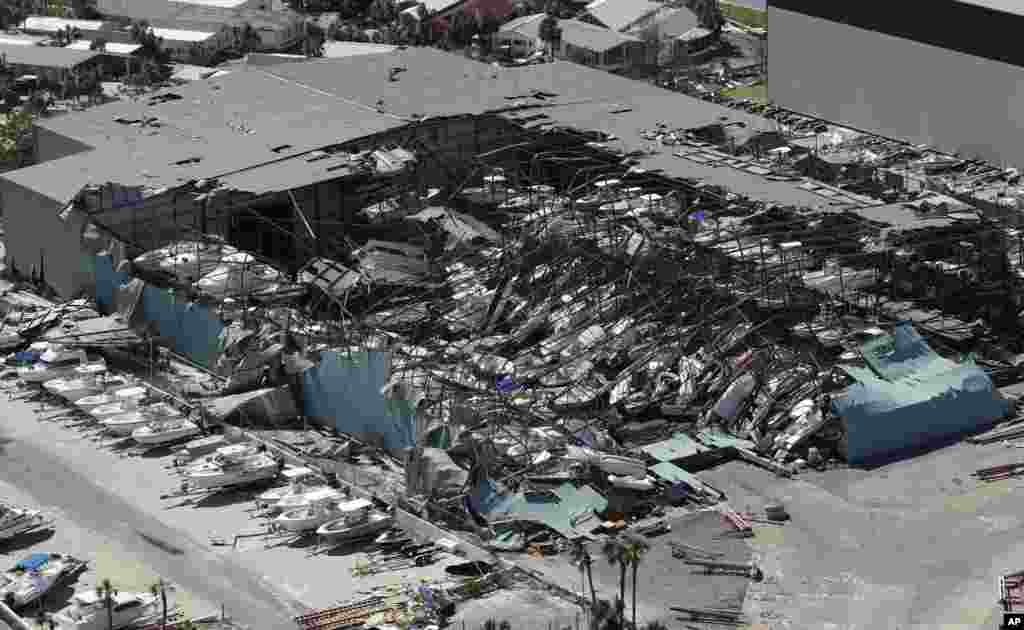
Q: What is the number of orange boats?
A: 0